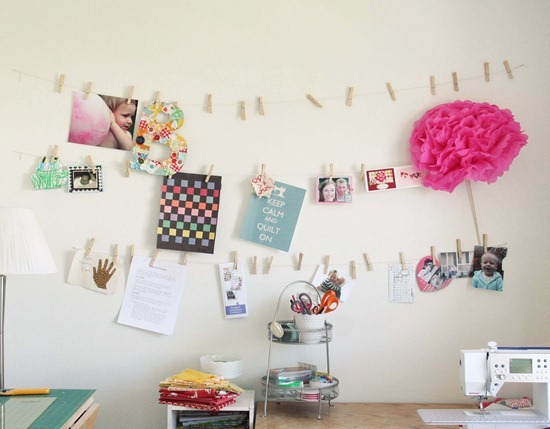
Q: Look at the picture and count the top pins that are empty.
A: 11